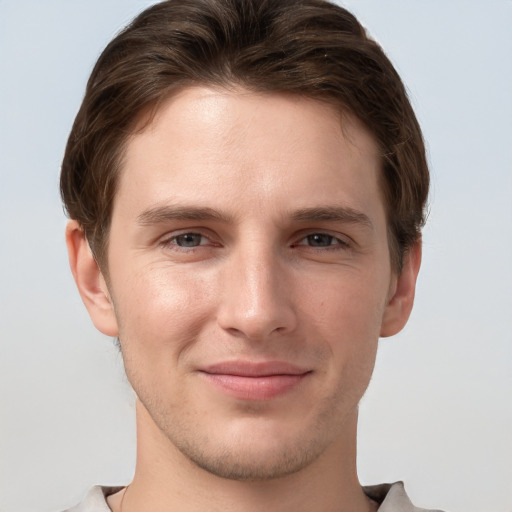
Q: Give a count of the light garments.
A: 1